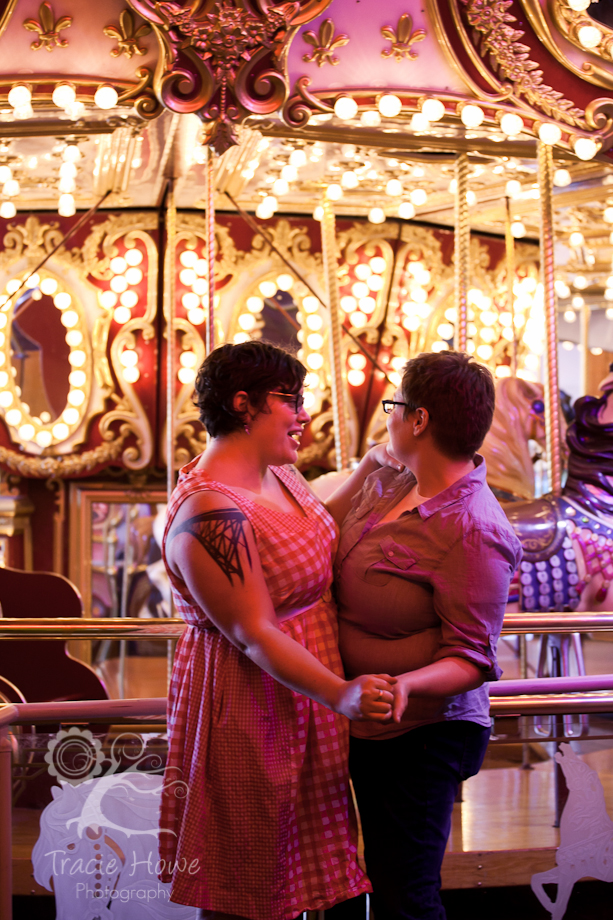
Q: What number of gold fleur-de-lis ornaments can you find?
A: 4